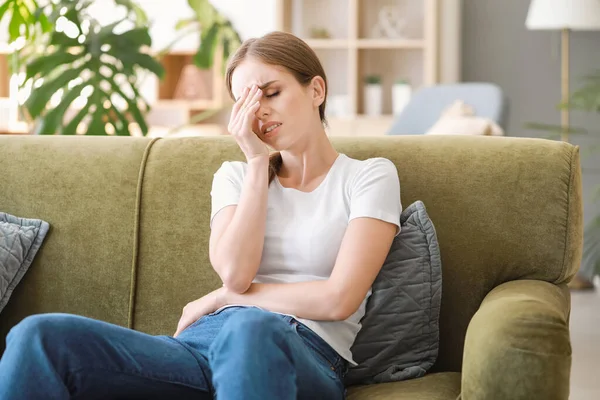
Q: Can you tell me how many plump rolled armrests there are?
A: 1